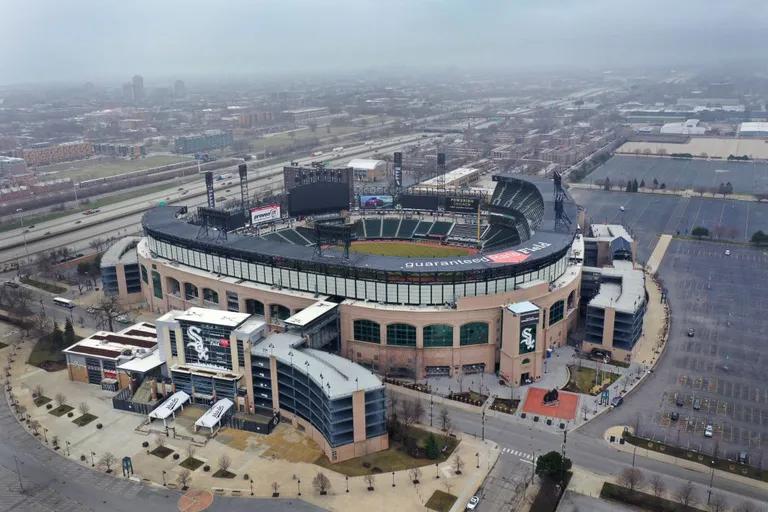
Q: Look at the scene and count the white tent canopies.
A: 2